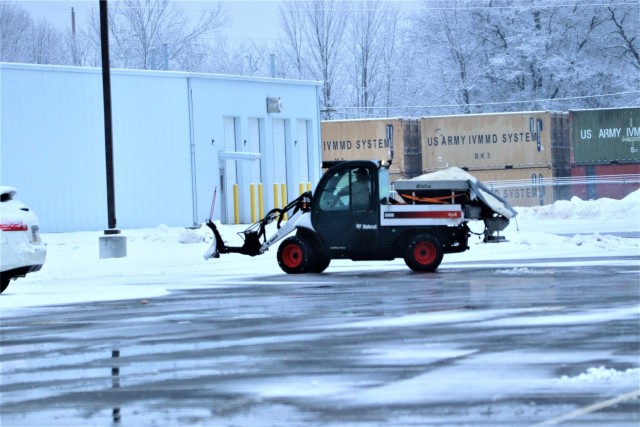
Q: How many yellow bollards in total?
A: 7